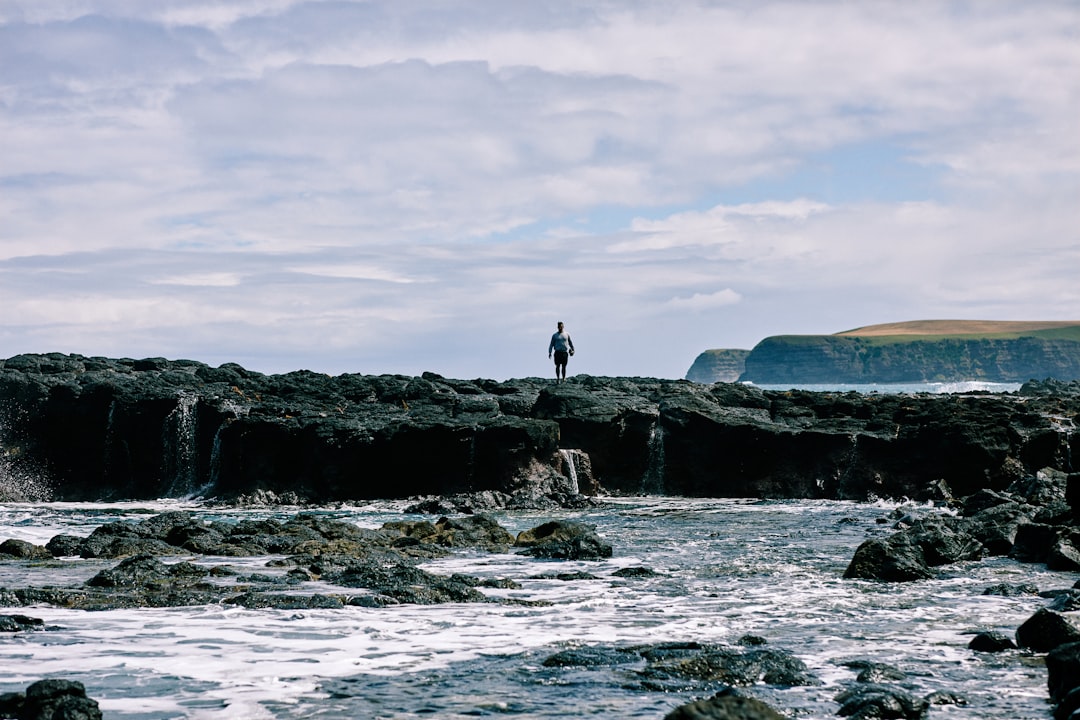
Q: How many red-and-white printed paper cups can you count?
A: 0